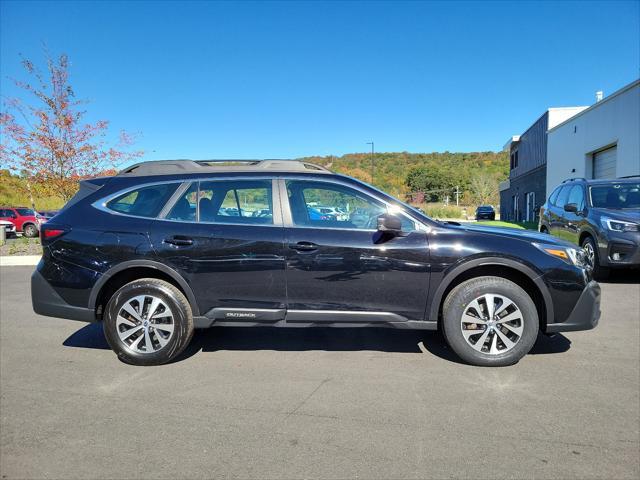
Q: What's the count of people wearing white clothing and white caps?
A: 0